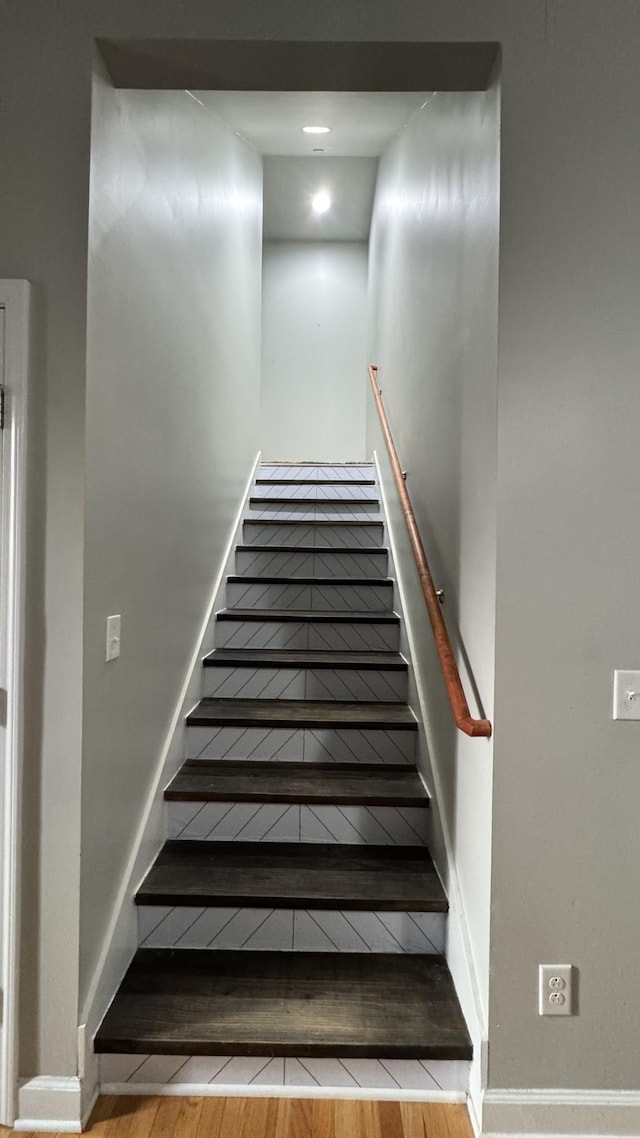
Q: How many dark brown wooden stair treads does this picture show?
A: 11